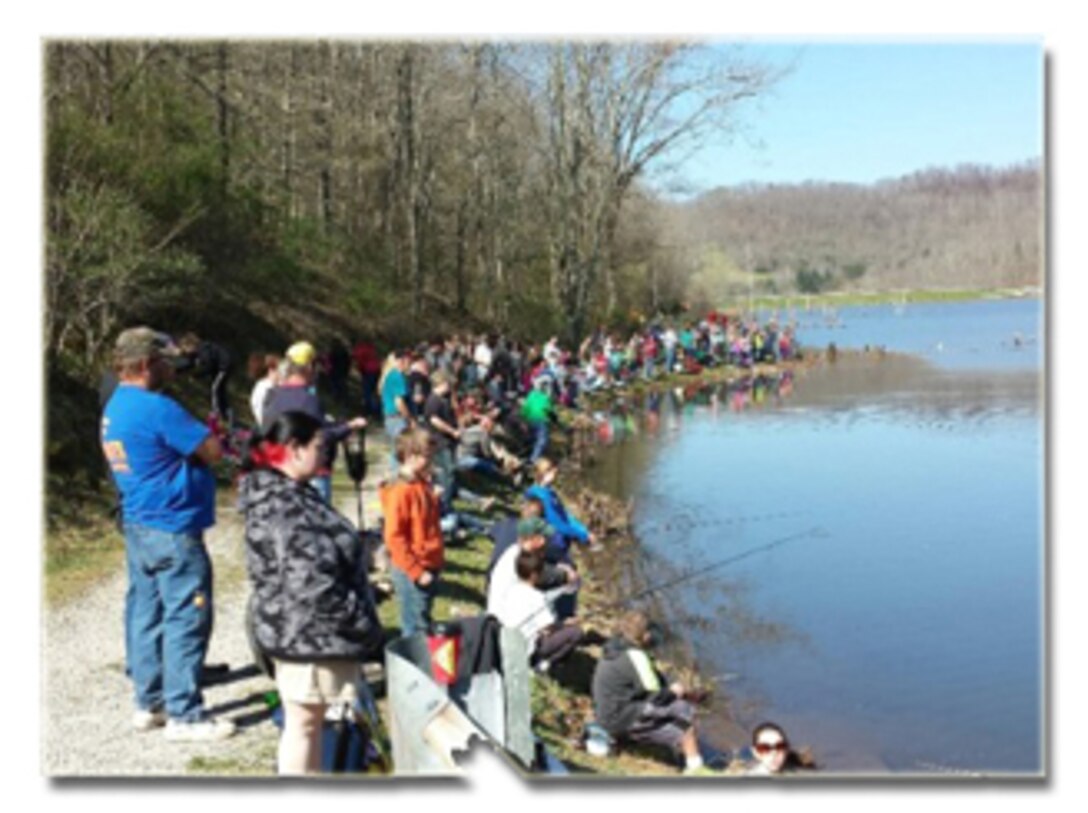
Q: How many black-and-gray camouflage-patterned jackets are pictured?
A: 1